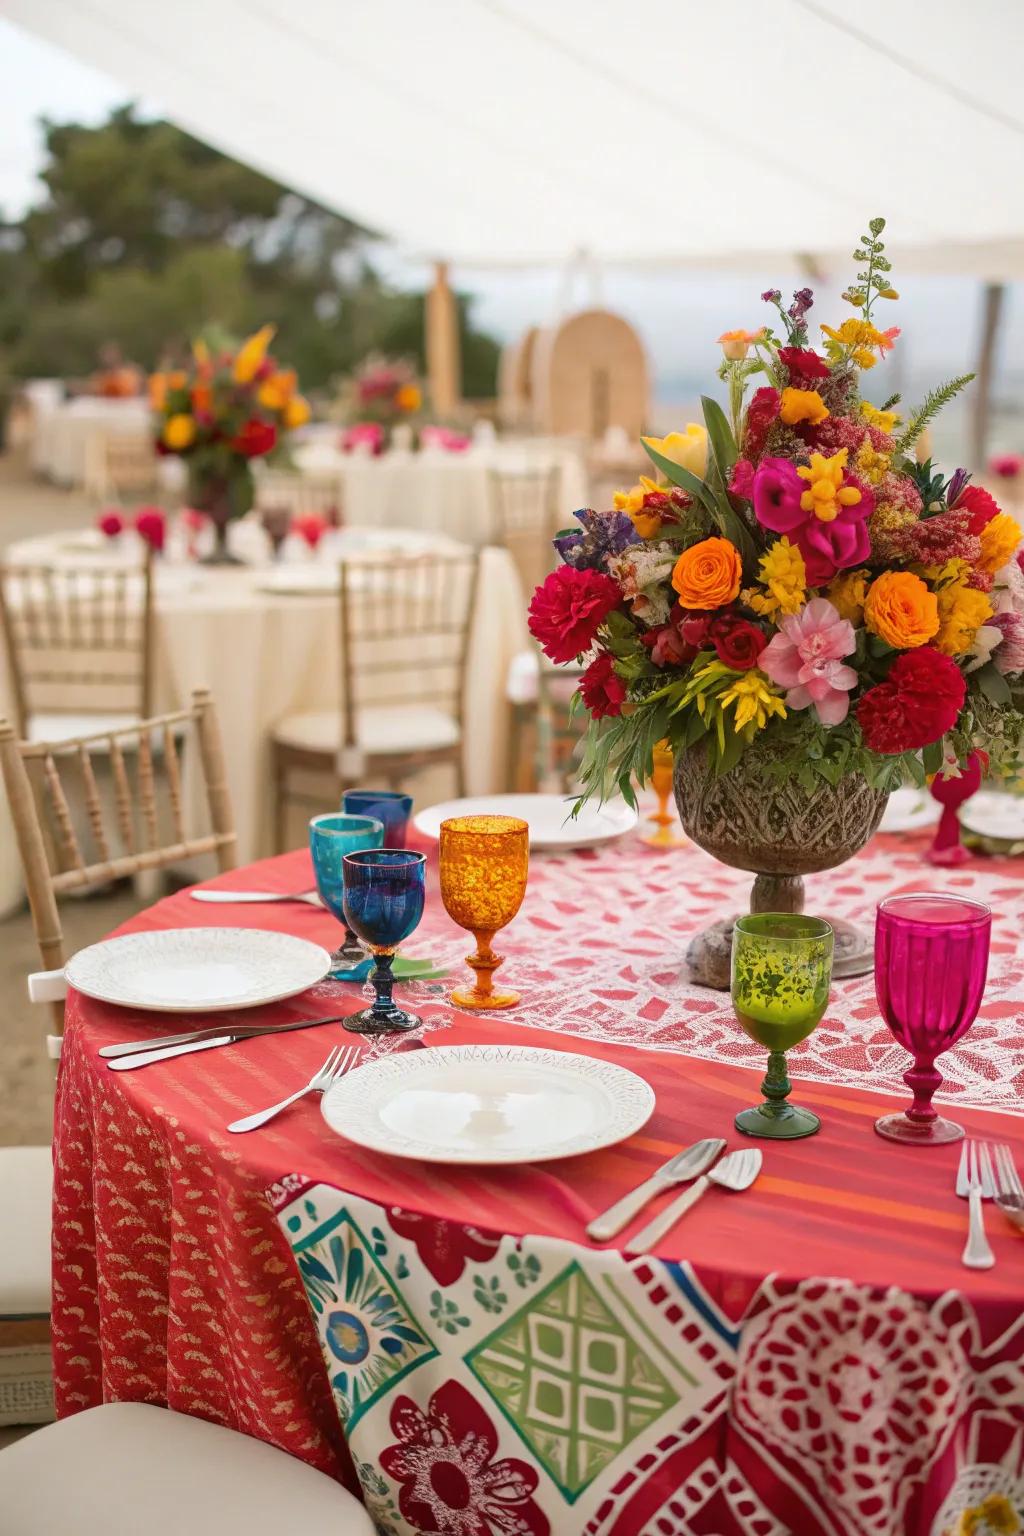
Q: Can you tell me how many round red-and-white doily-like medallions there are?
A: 1